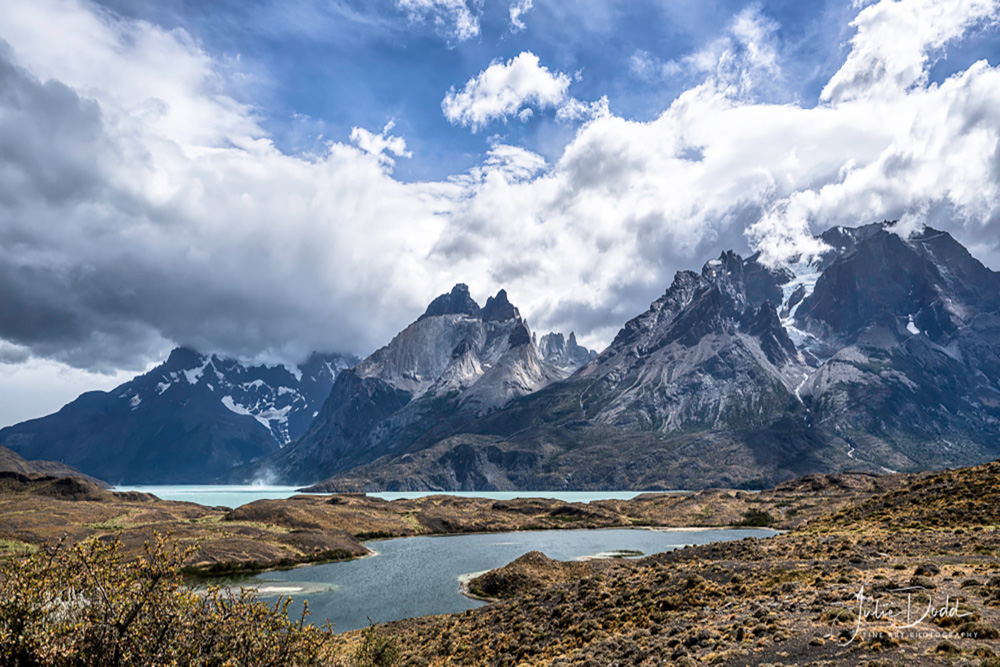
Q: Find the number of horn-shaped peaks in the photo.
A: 2